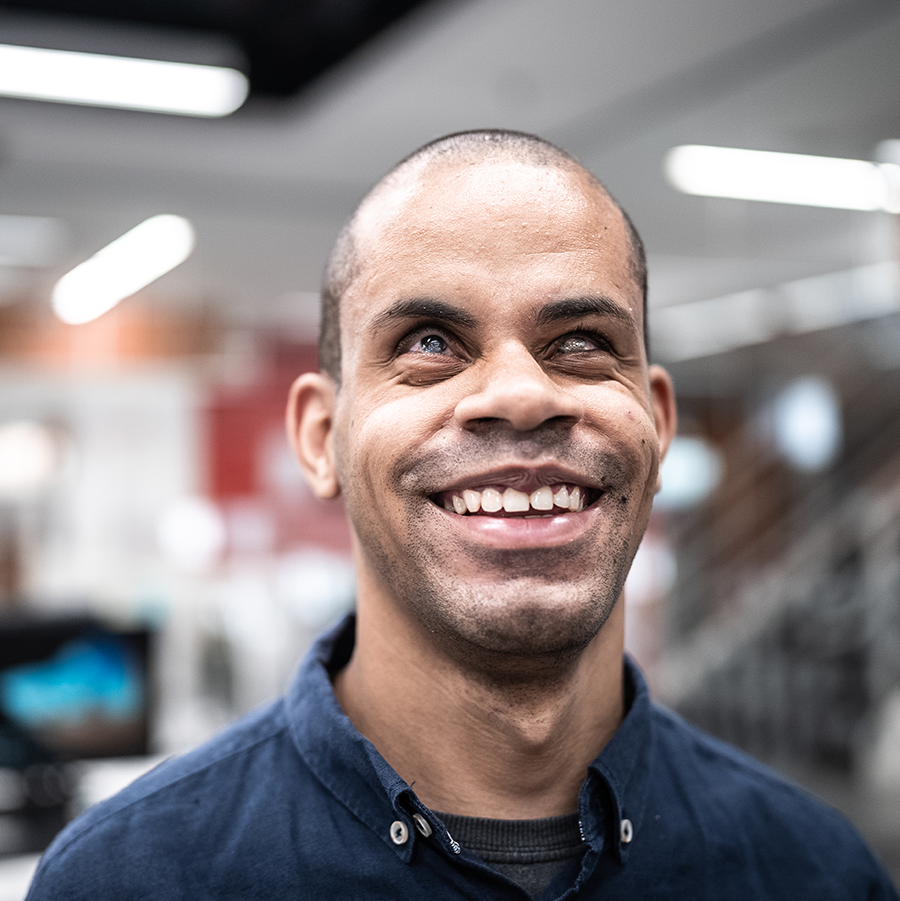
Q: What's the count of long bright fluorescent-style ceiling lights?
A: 3